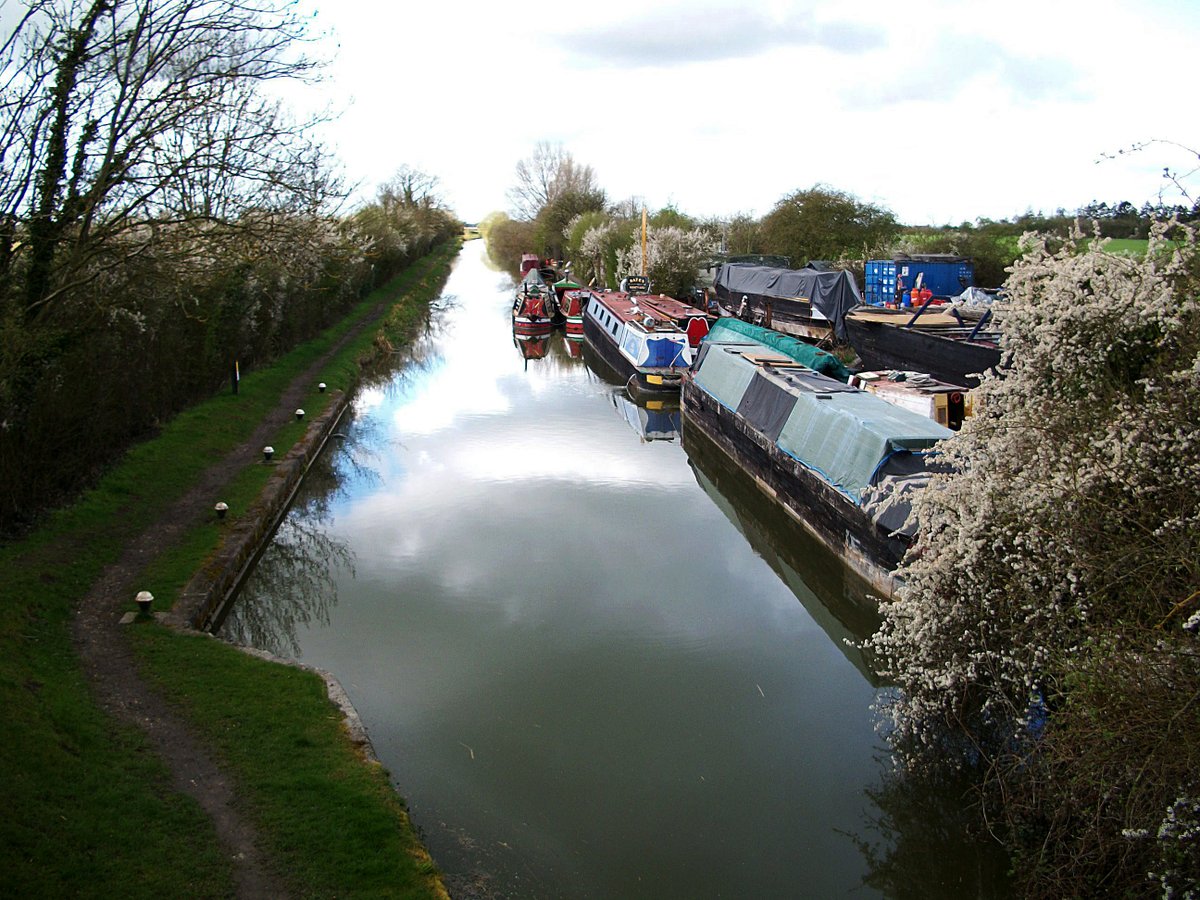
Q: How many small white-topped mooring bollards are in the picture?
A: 5